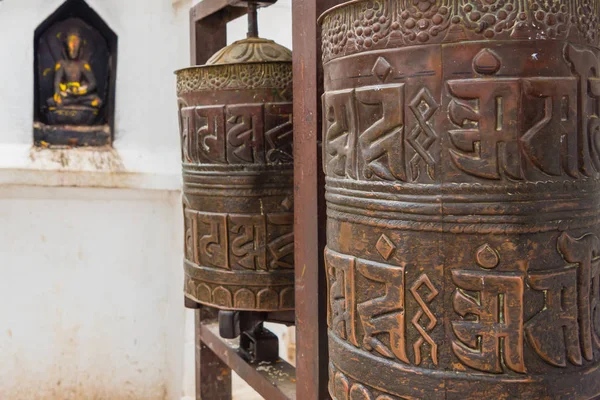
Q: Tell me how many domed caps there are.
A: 1